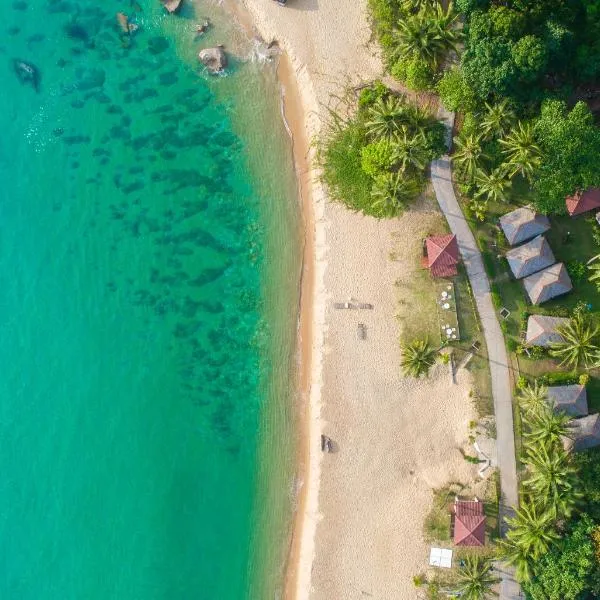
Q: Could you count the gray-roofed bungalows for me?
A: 6